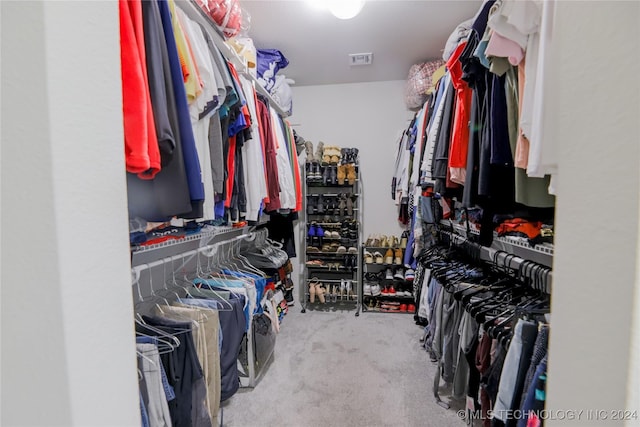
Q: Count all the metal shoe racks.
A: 2